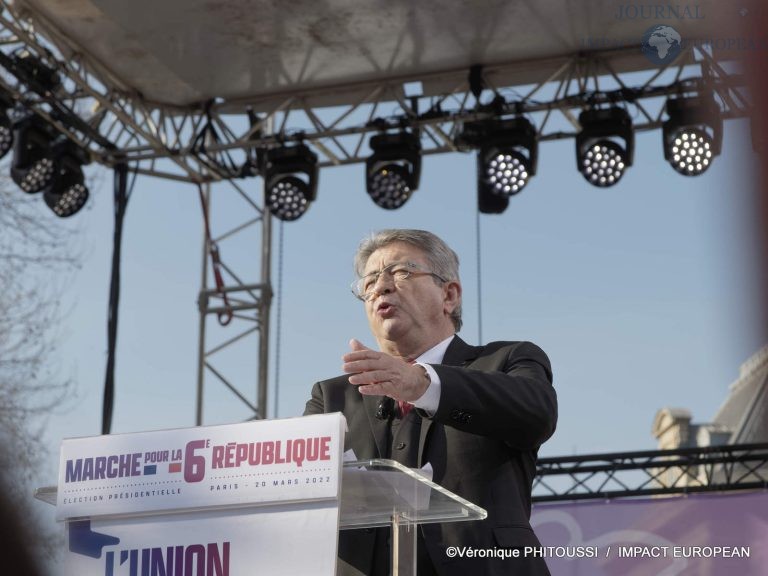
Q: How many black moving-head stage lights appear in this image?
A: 8